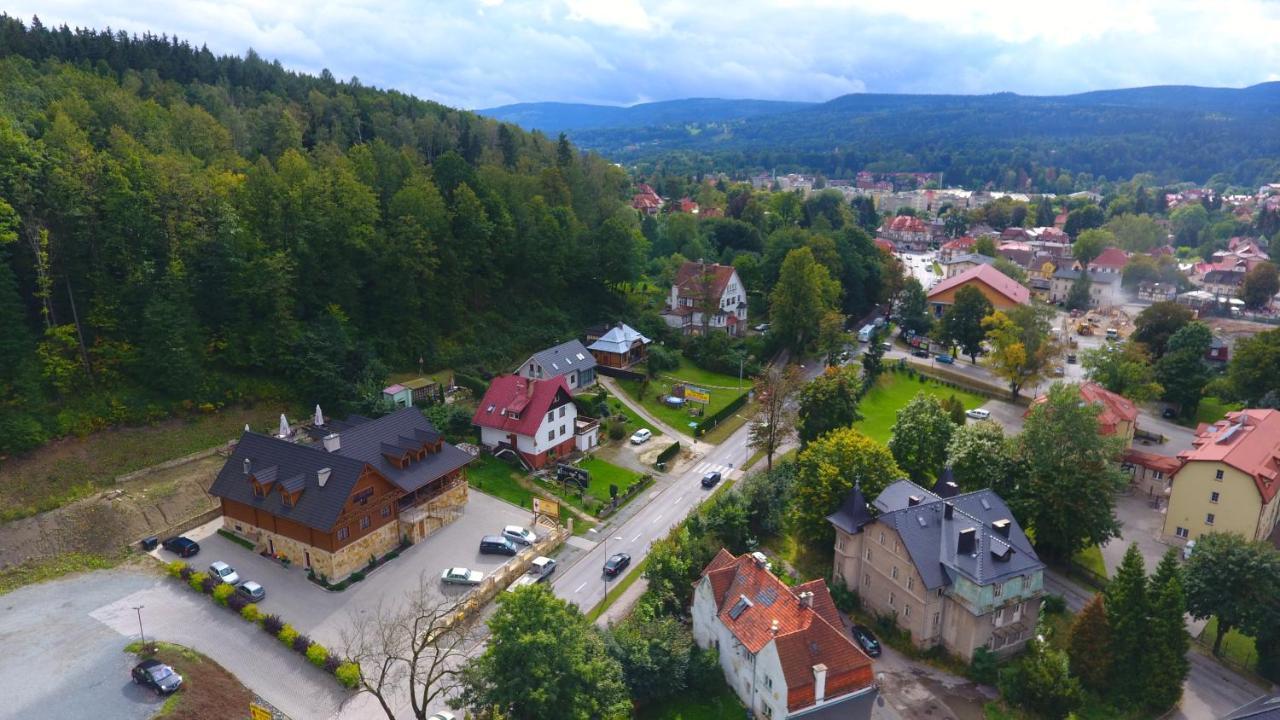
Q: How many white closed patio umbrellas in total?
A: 3